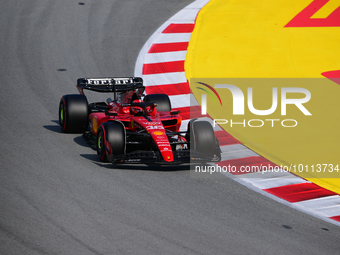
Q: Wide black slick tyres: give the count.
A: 4